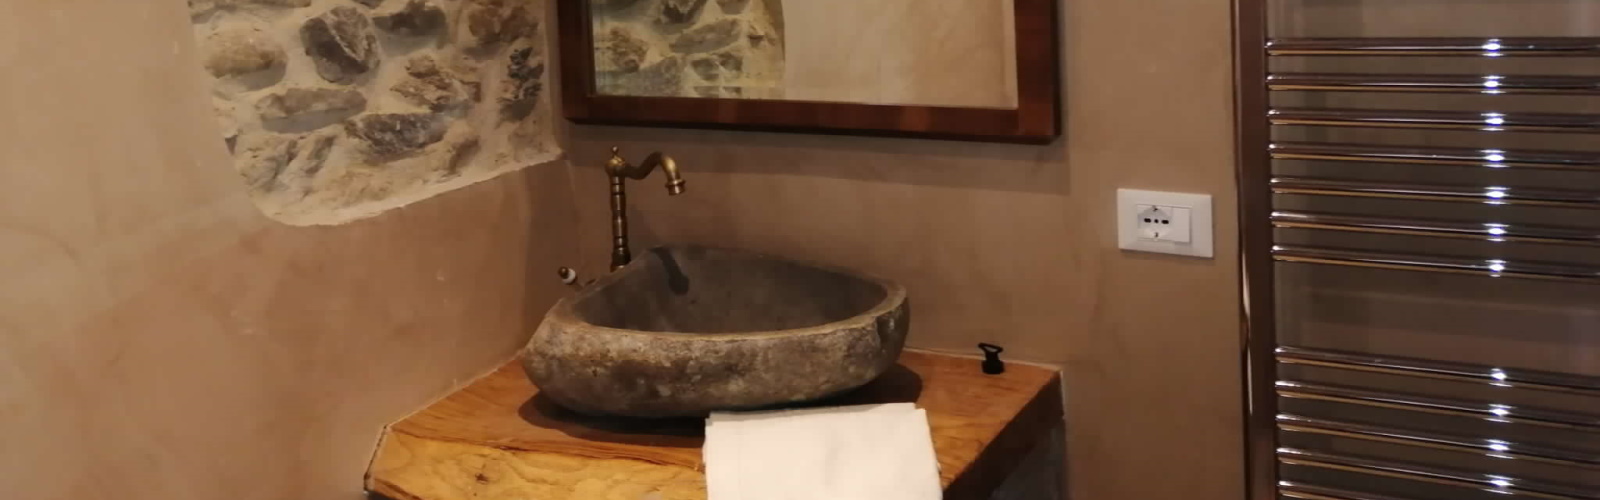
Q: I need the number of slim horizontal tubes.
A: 12